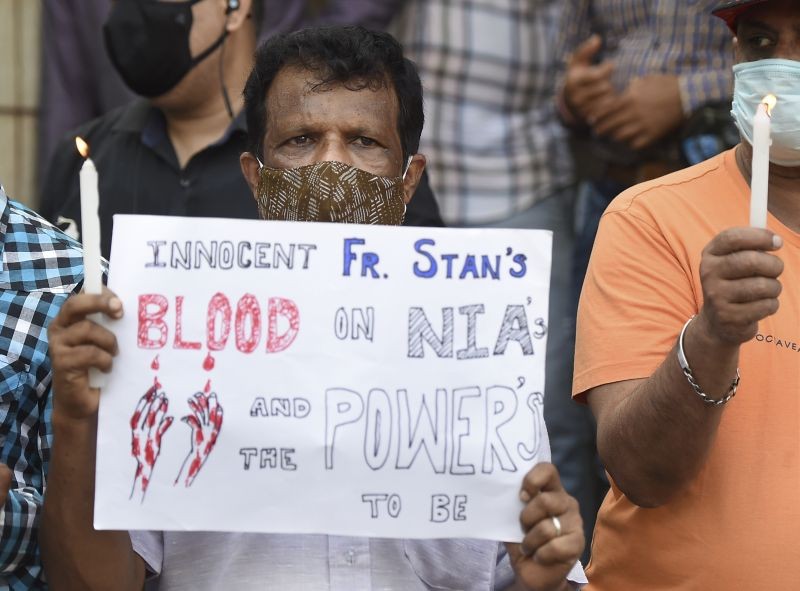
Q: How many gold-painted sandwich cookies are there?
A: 0